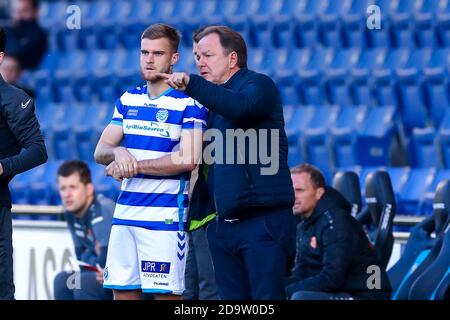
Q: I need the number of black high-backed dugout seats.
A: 3